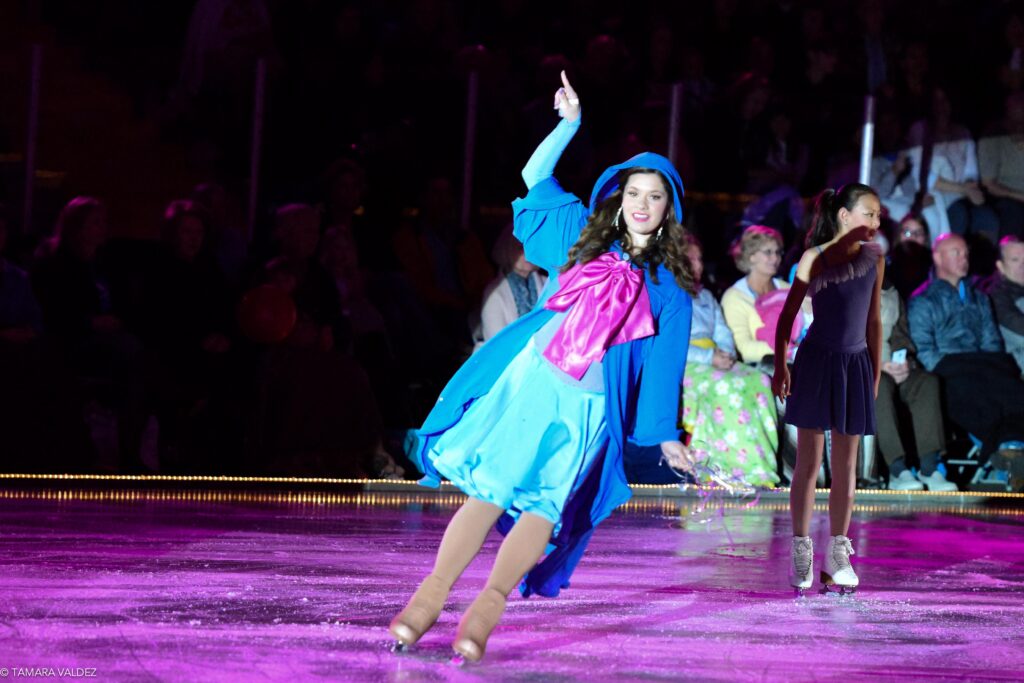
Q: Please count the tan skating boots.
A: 2